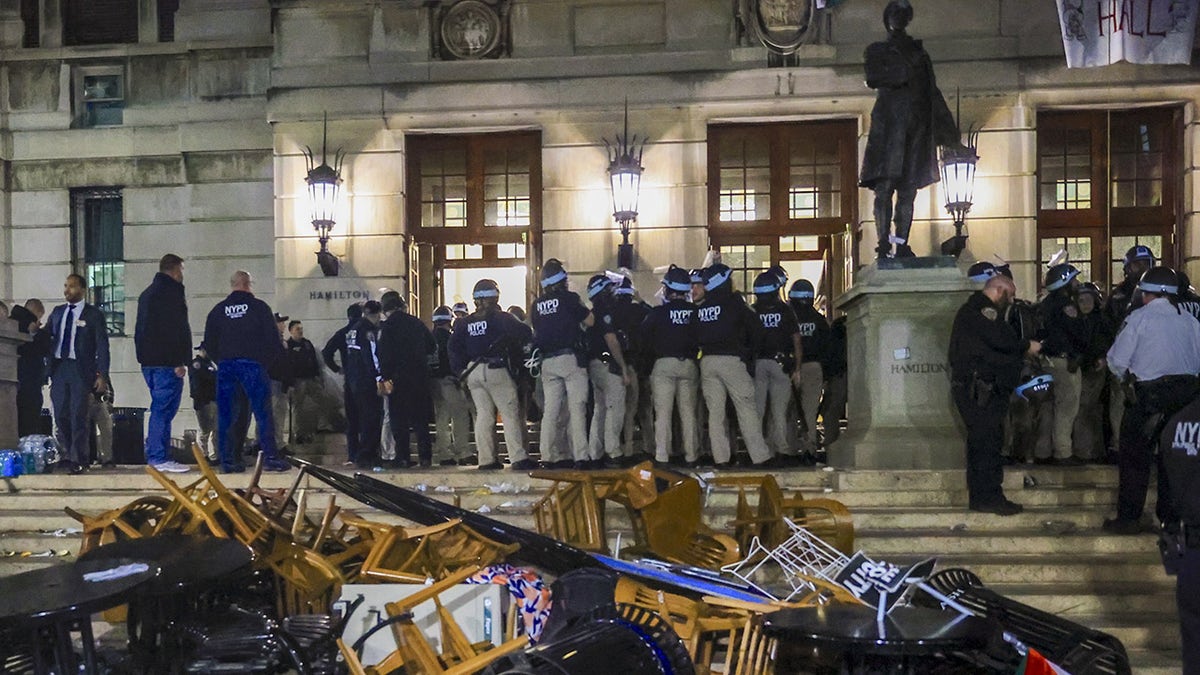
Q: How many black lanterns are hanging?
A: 3